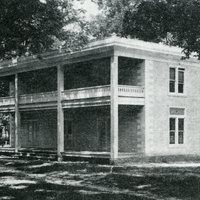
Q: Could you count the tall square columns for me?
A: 3